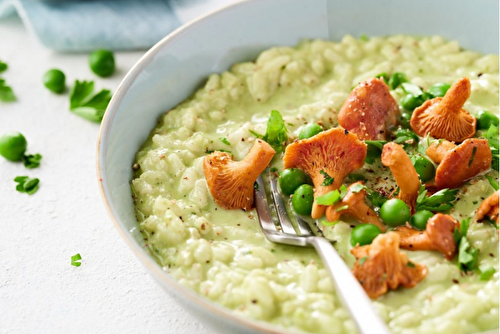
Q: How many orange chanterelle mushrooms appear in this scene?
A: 10